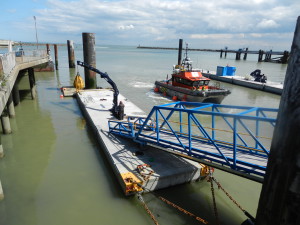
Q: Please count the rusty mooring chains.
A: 4